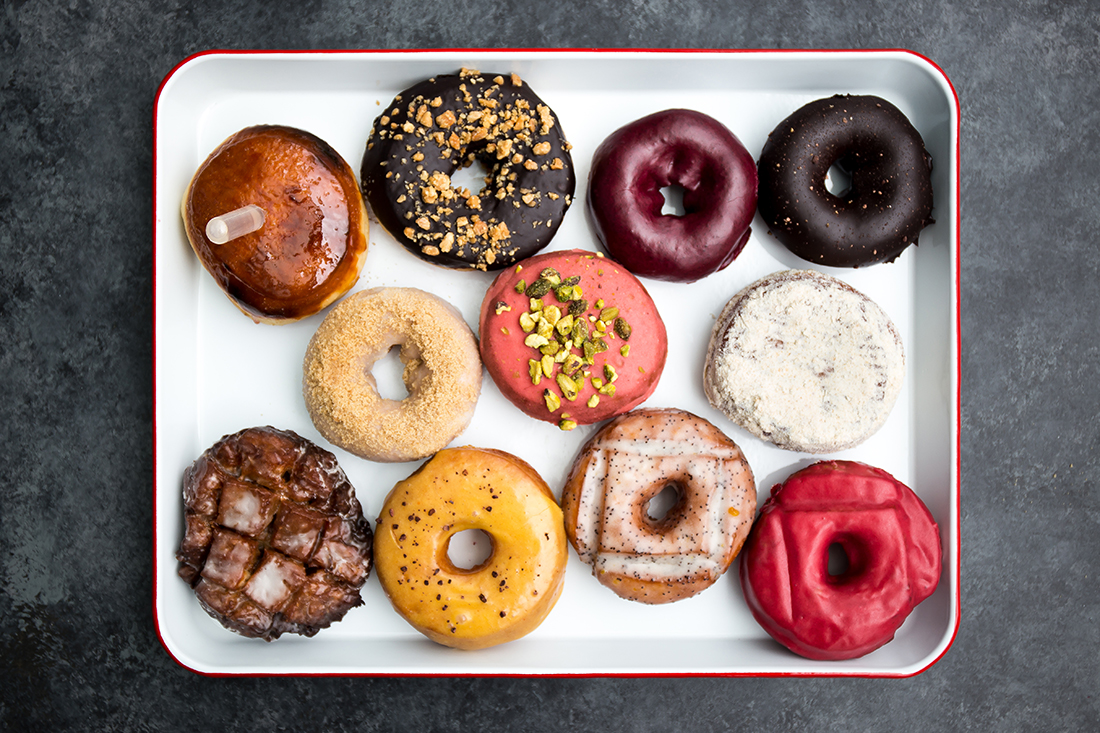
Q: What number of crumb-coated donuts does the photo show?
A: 2